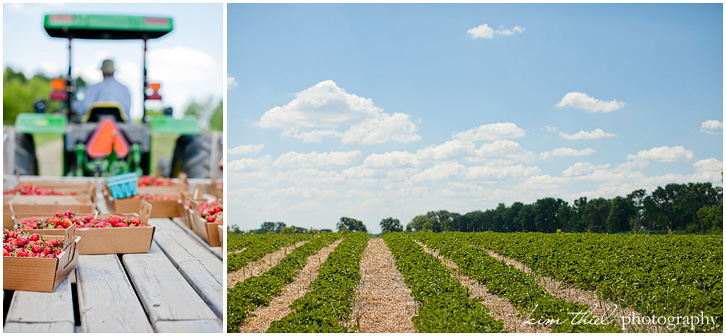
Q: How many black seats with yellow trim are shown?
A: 1